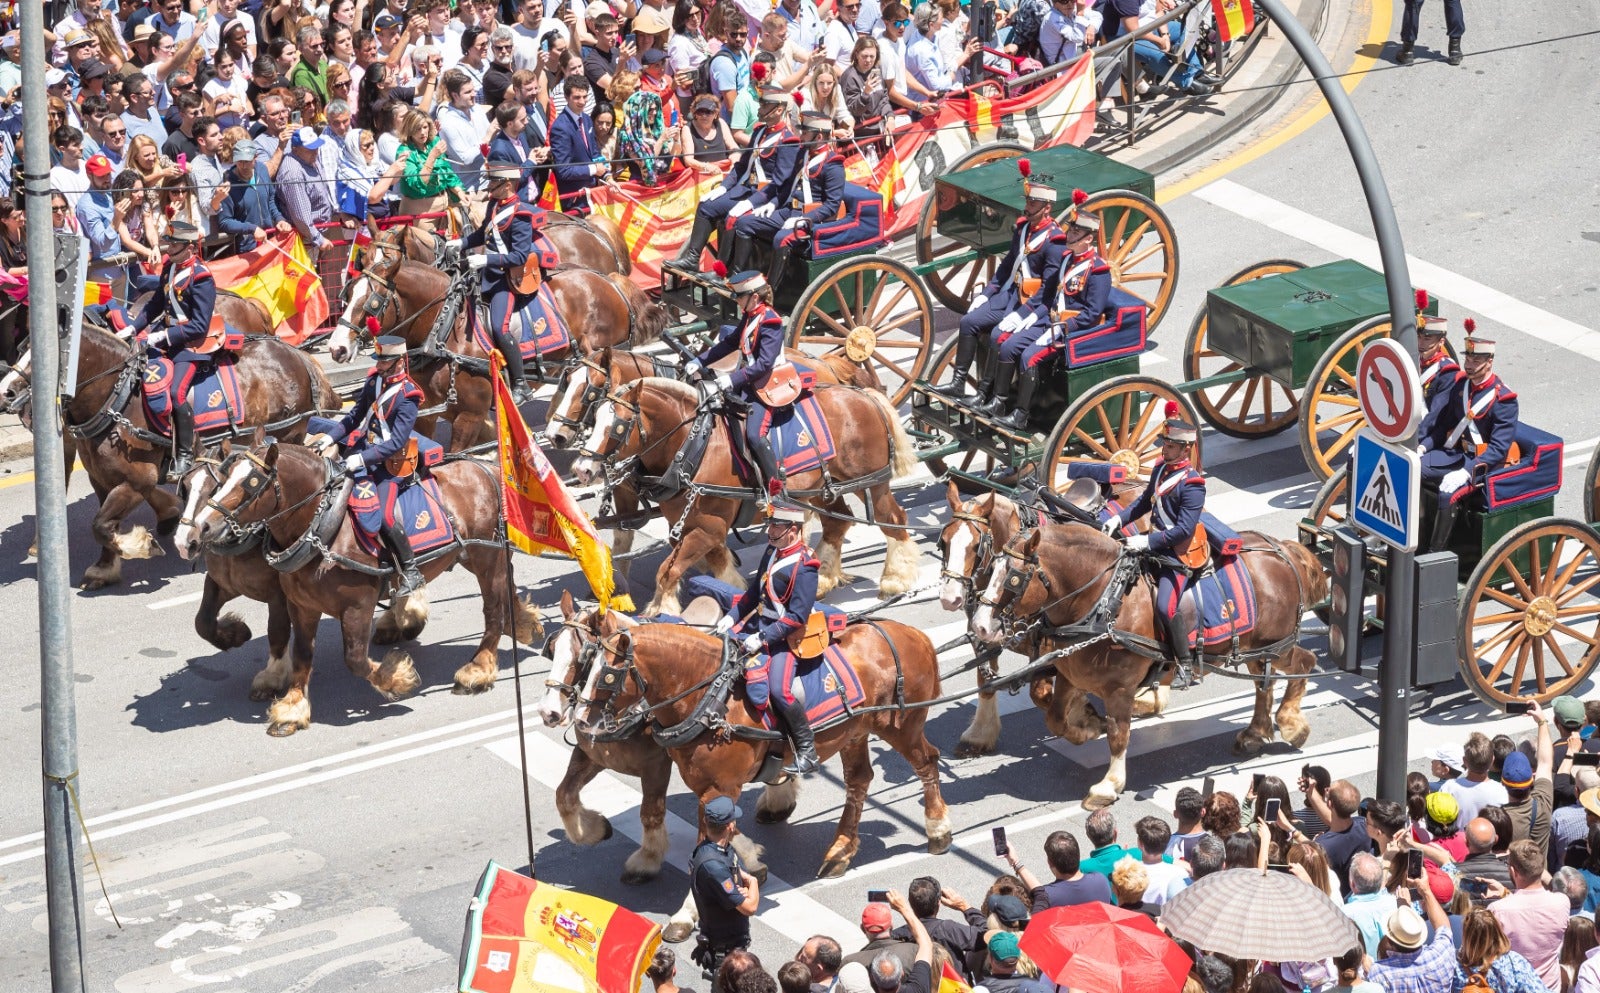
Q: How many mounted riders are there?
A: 6